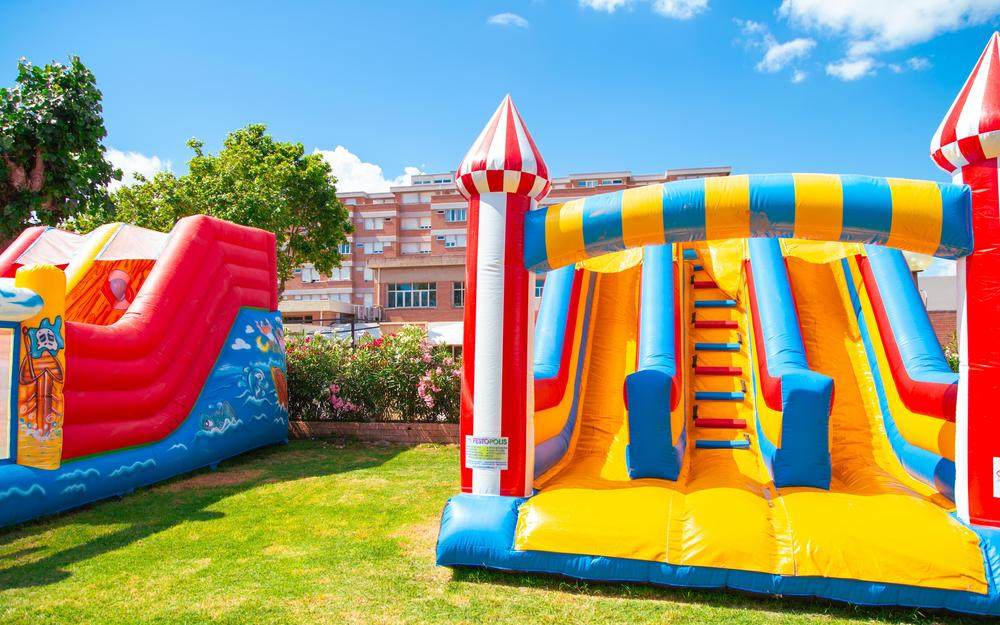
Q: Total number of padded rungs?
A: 9